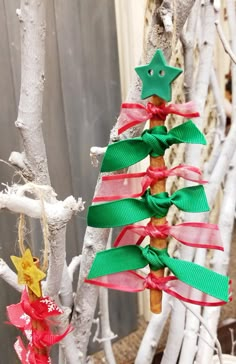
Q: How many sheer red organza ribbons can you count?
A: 4